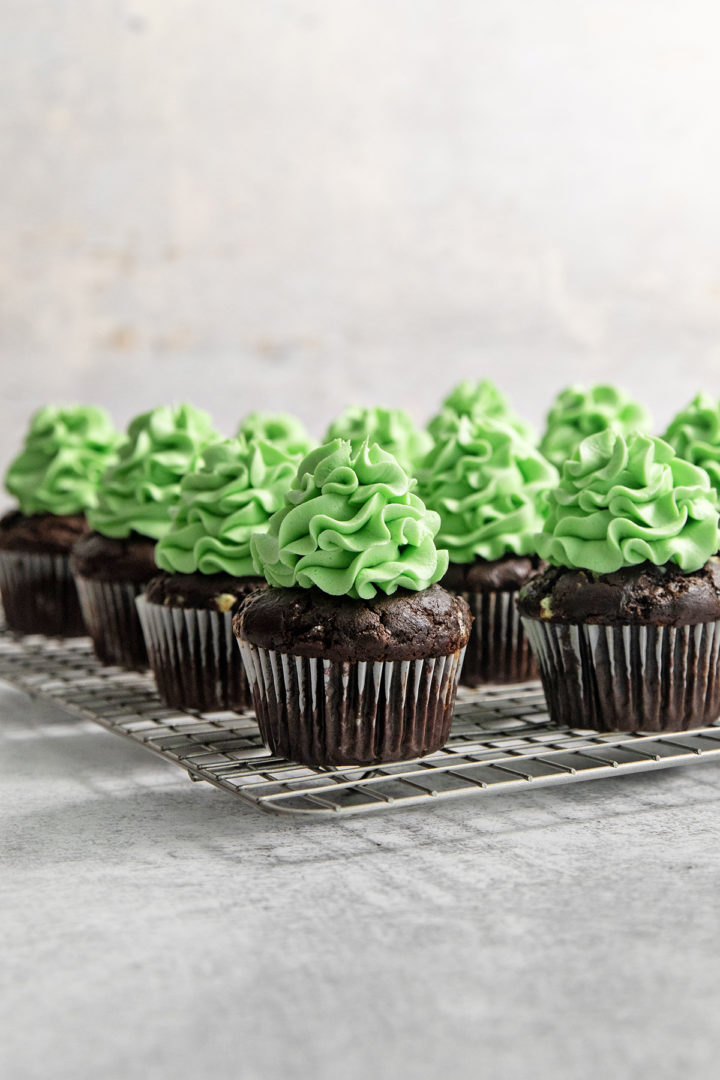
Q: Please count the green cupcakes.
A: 11